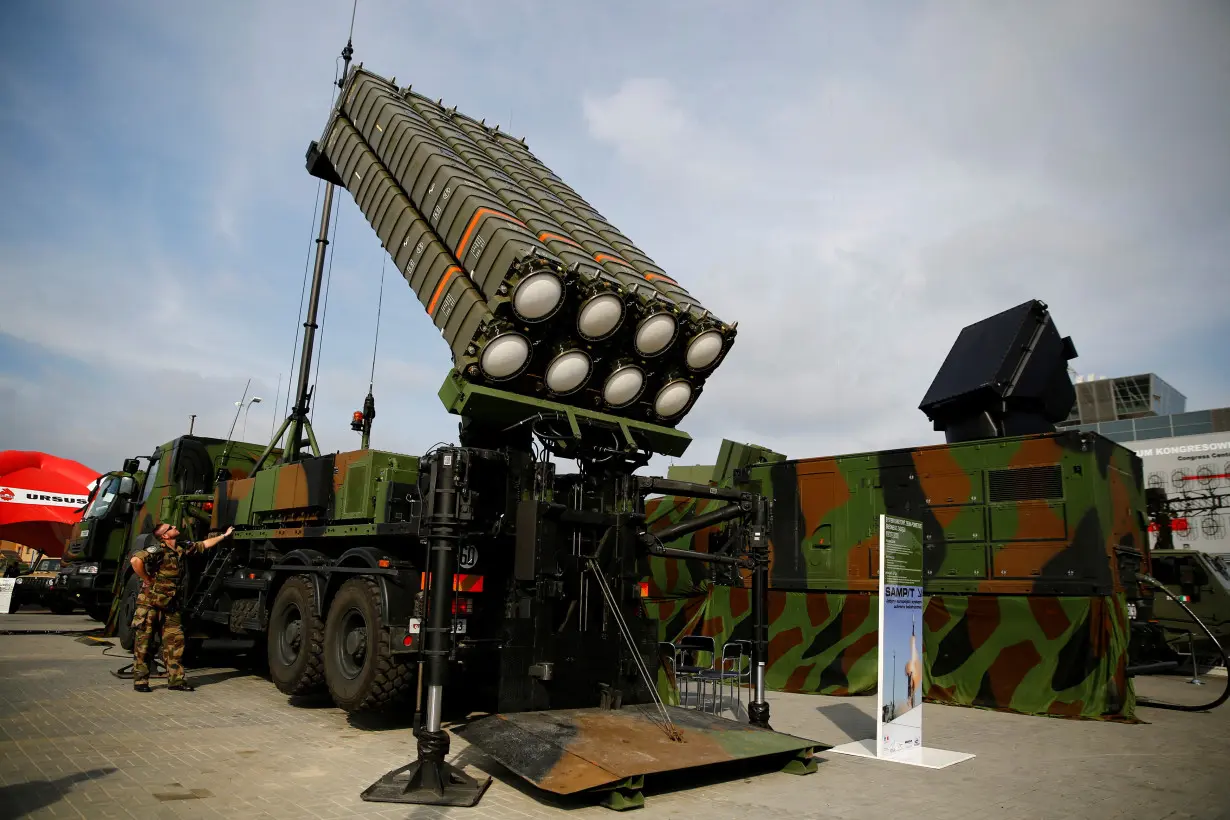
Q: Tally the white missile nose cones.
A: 8